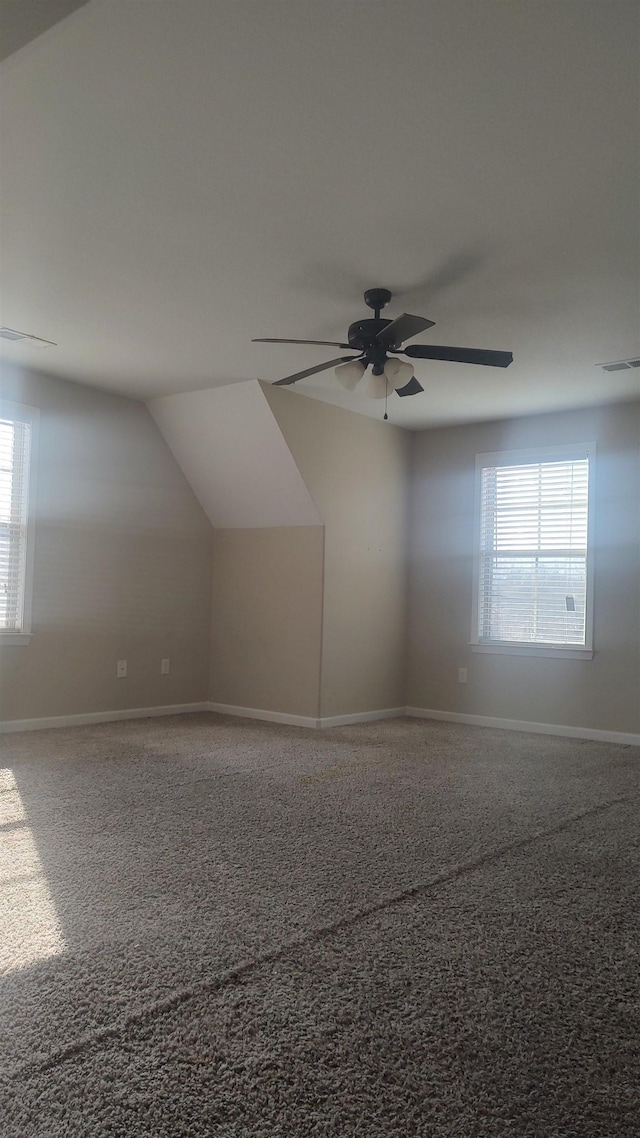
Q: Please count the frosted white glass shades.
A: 3